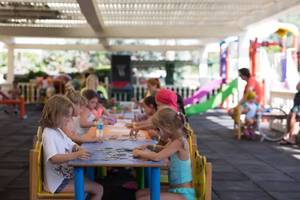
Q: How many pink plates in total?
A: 0